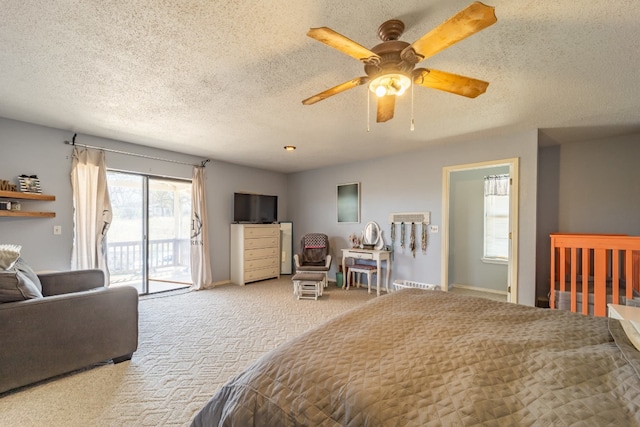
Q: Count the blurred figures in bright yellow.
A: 0